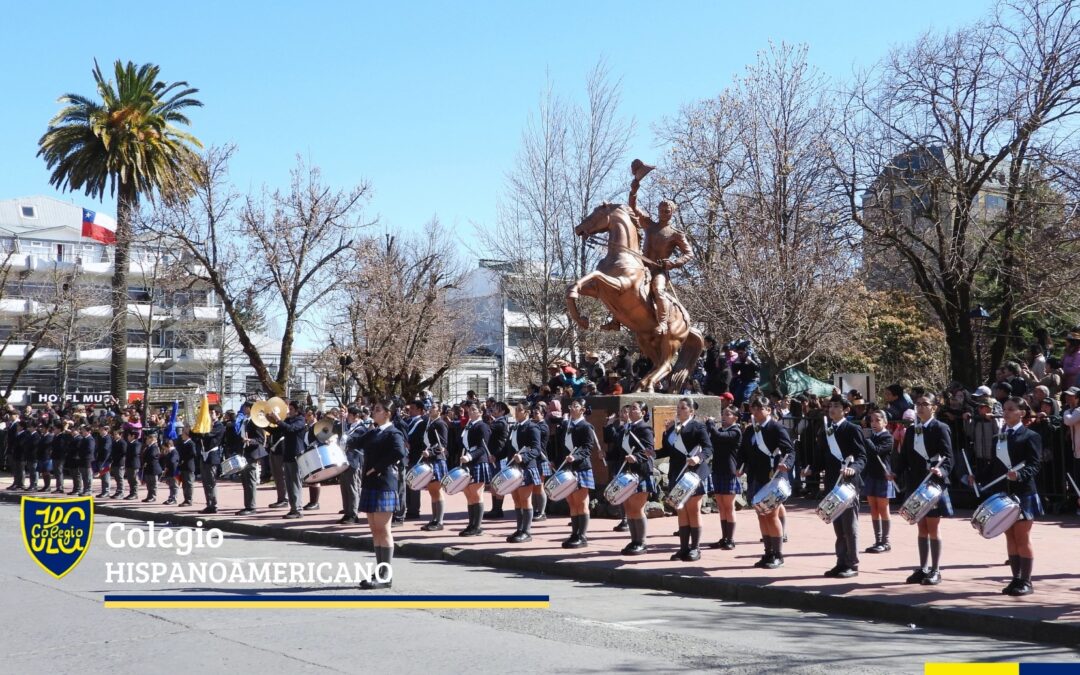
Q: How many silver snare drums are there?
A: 11